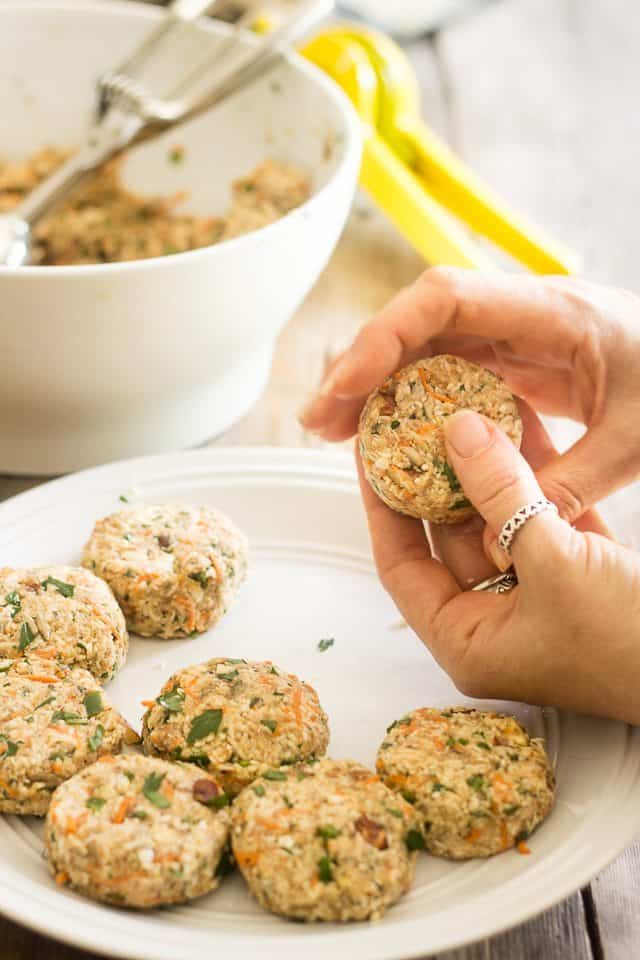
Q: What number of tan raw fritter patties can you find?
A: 8